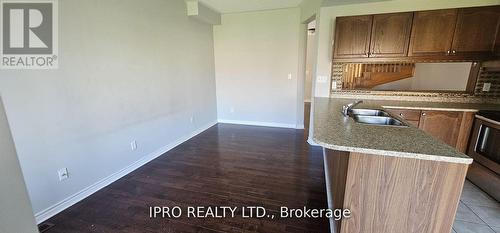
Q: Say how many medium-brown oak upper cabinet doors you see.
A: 4